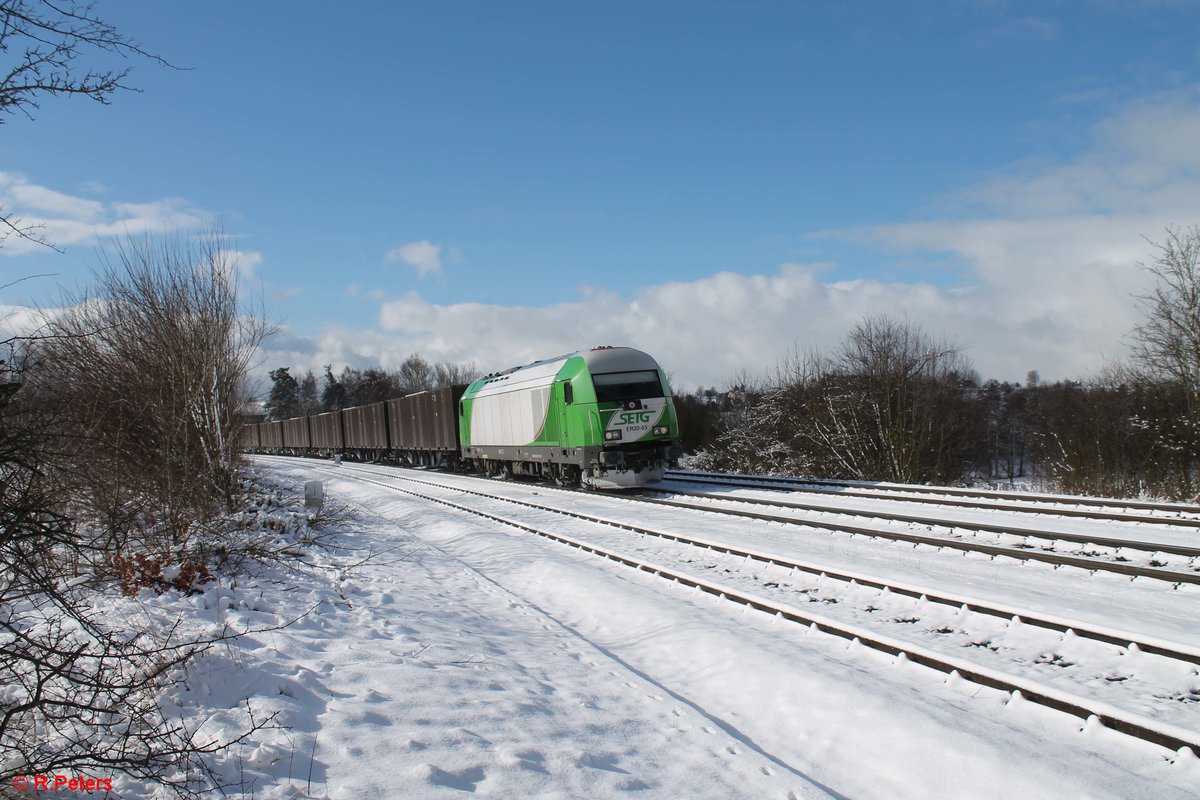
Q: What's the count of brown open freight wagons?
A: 6